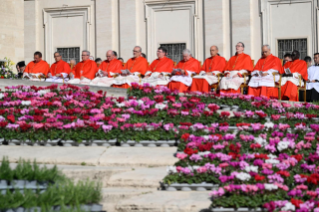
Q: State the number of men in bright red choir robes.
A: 11